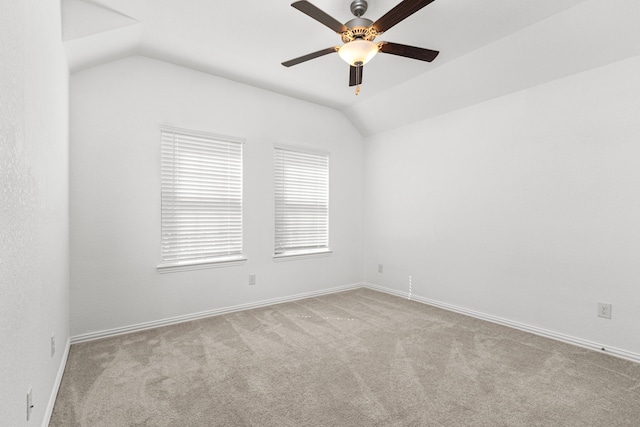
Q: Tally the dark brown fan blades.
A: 5